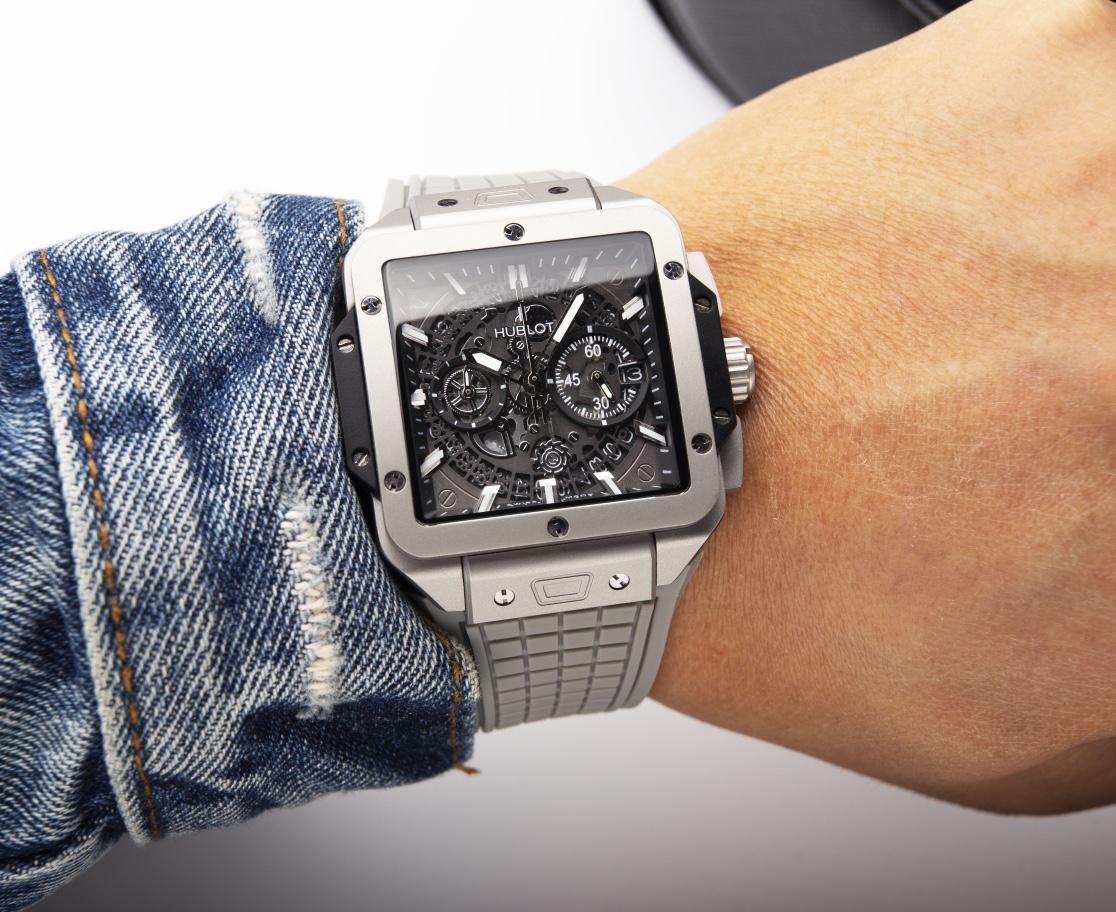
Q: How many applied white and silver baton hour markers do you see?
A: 11